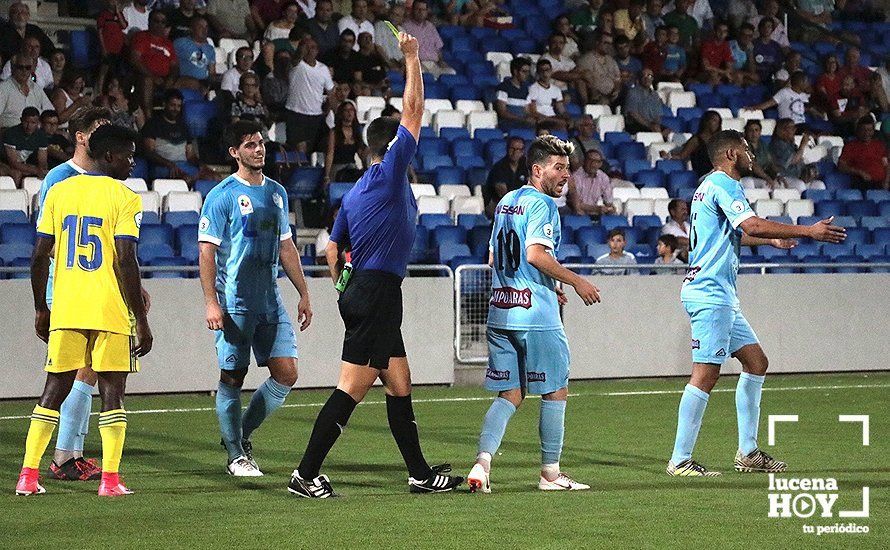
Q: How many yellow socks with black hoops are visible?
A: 2